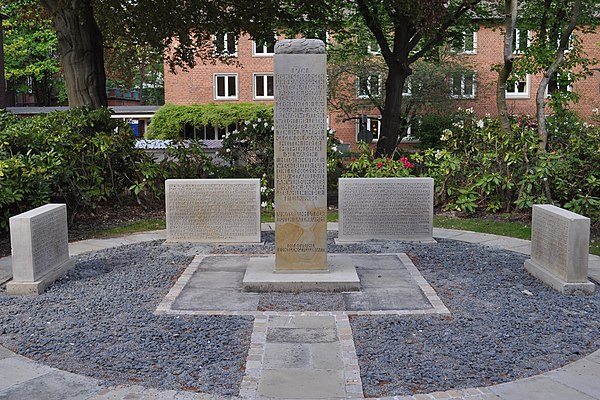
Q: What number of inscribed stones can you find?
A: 5